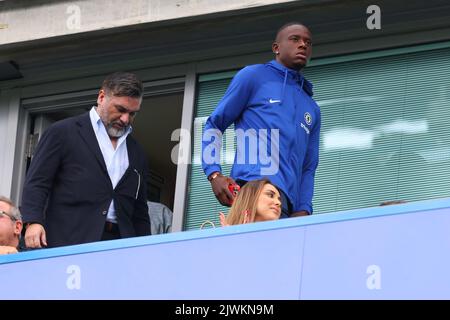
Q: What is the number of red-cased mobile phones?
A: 1